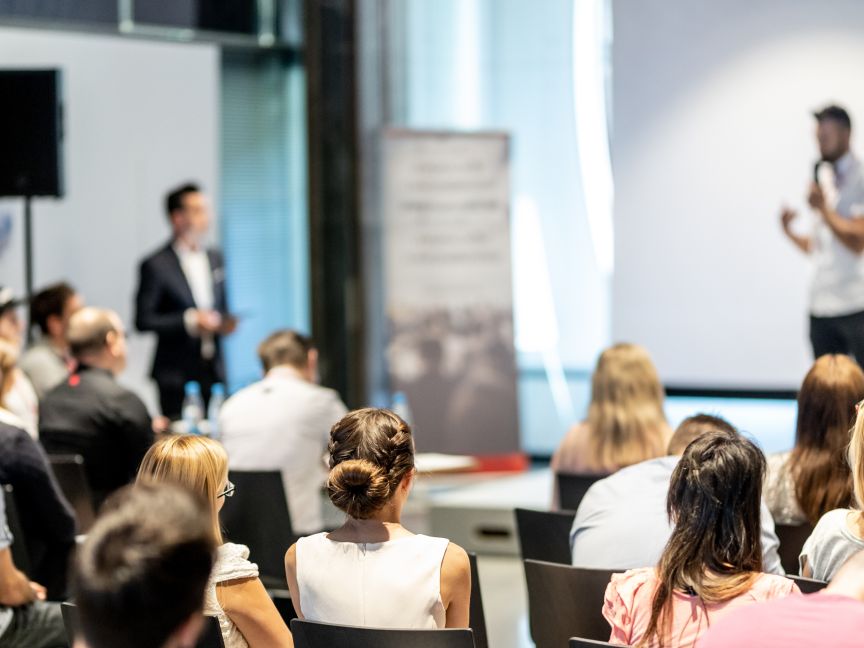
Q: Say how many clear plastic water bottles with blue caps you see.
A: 3